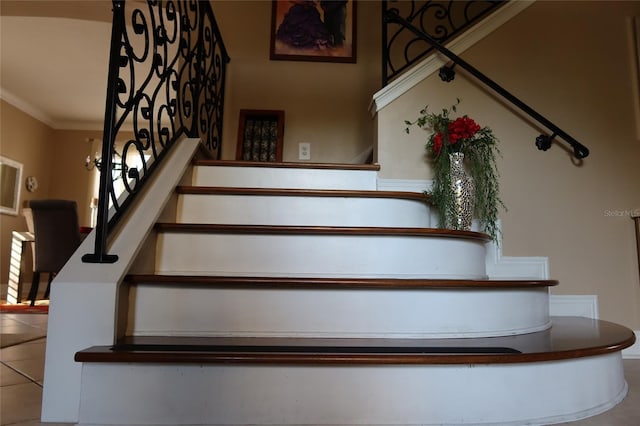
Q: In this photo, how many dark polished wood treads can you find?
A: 5